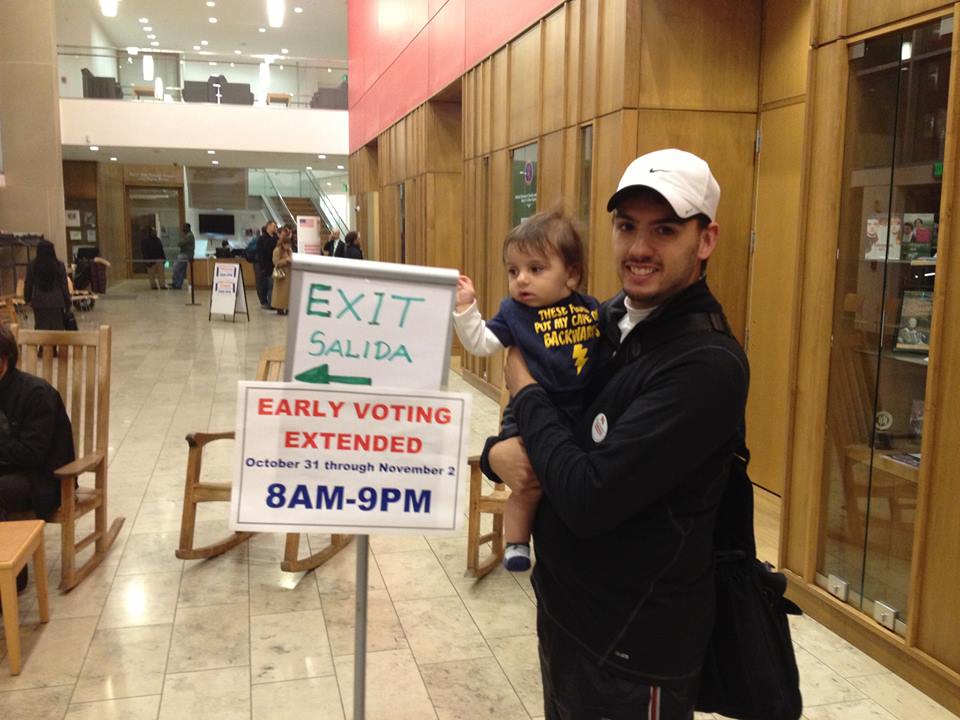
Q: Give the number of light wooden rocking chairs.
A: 3